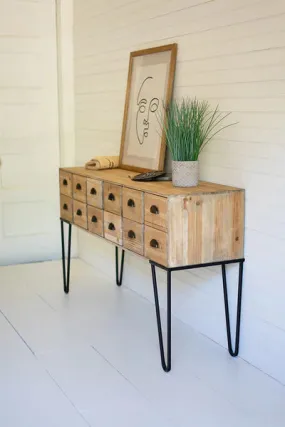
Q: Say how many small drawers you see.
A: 12